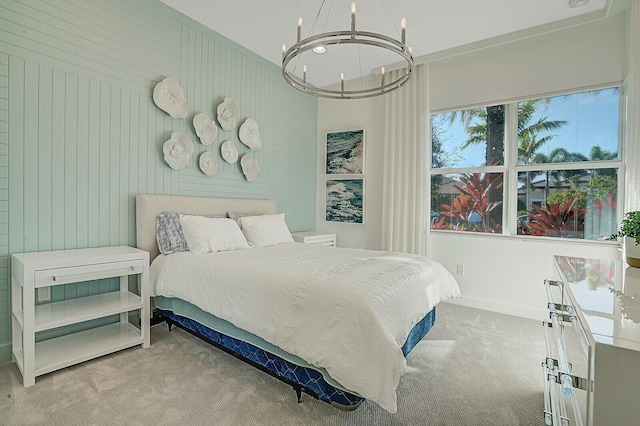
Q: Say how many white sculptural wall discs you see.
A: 8